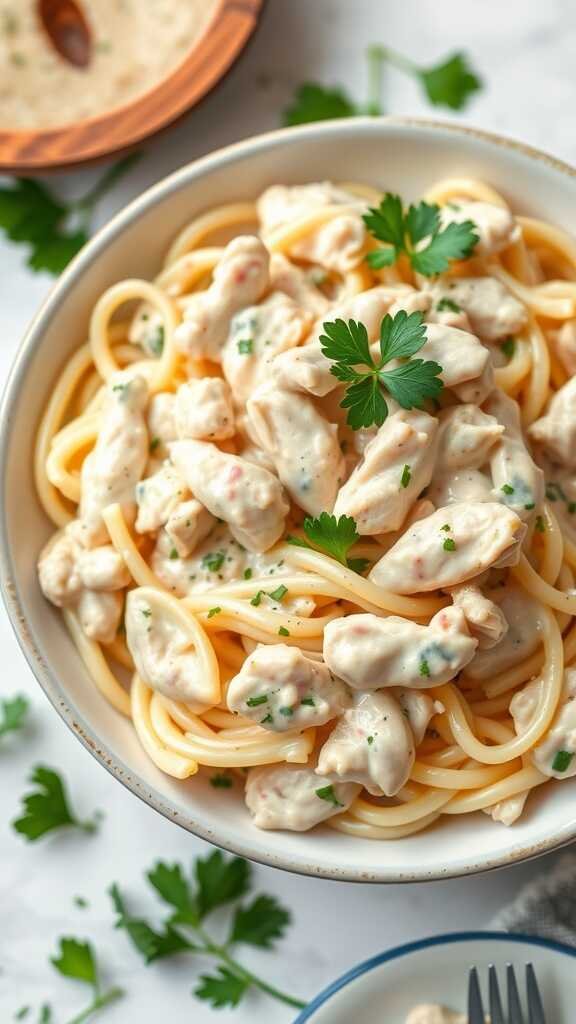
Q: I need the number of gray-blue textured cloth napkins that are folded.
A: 1